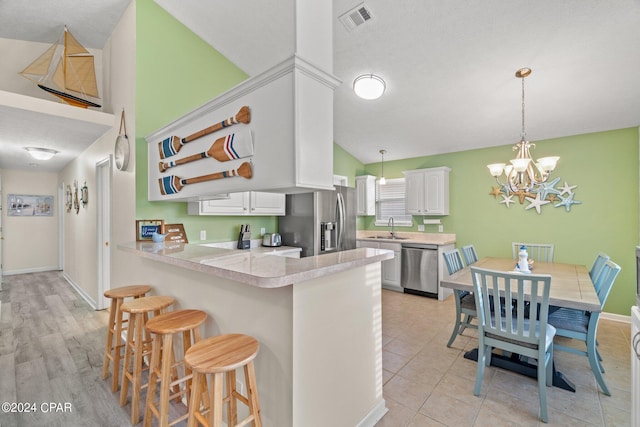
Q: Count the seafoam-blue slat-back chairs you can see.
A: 6